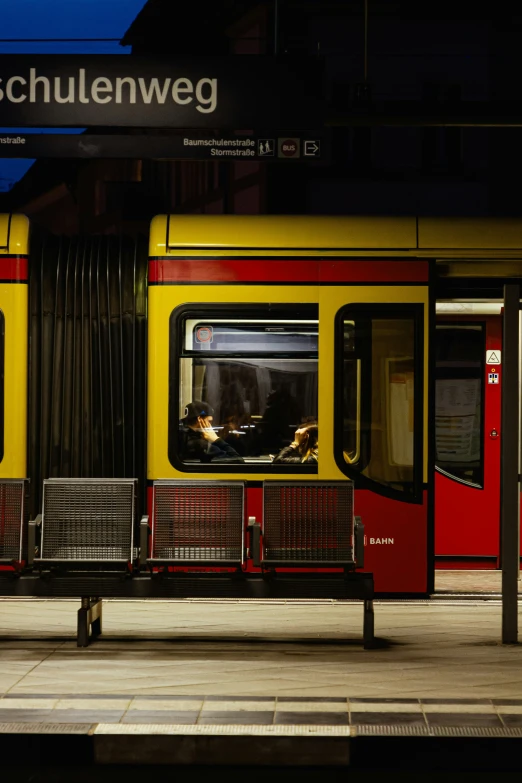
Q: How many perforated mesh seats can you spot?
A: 4